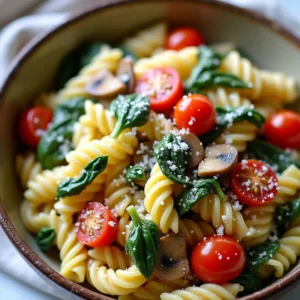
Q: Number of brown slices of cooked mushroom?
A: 5